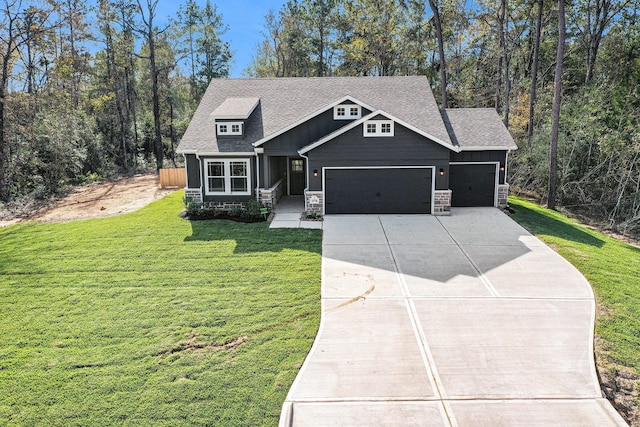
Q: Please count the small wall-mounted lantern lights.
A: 3